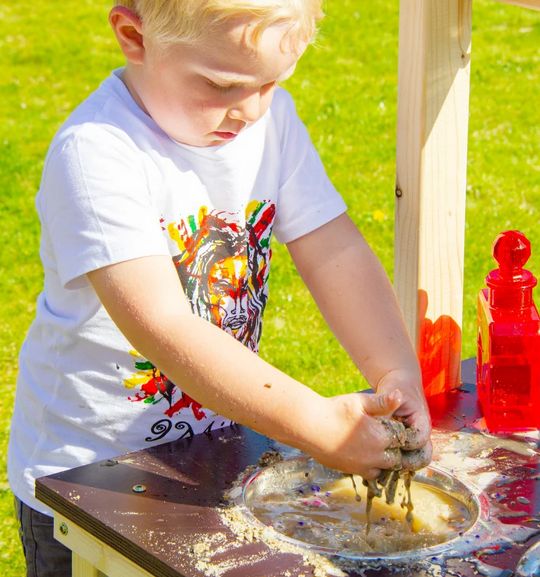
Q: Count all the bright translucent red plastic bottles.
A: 1